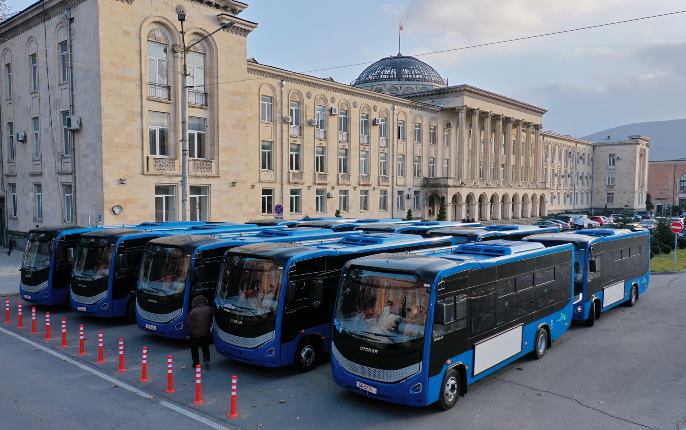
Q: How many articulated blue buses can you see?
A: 0